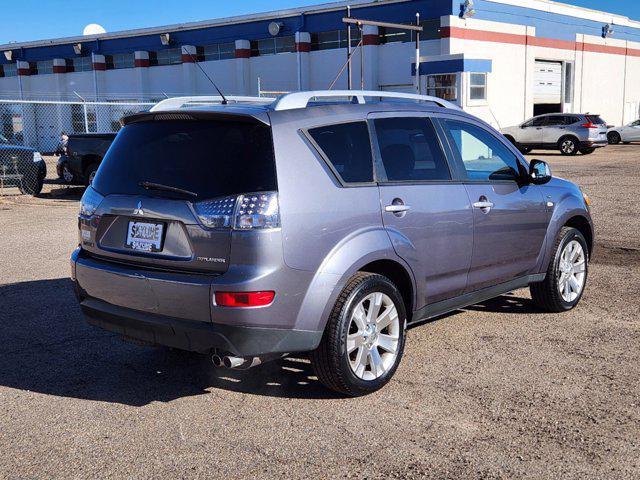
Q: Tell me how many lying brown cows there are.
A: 0